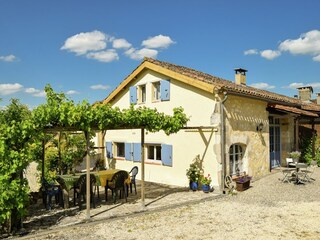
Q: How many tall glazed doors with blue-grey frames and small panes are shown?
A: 1